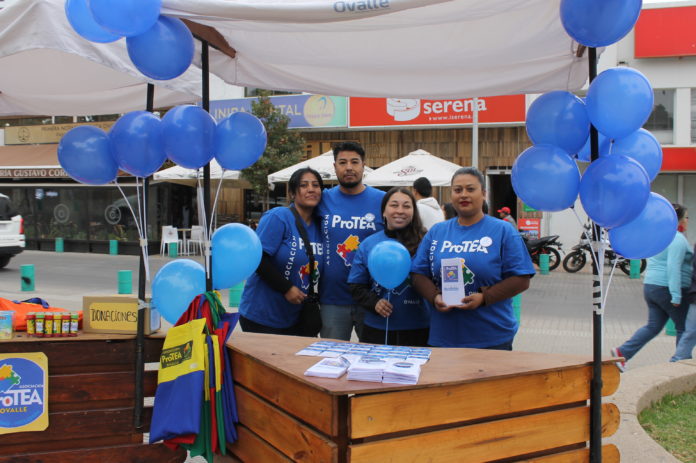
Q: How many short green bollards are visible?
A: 10